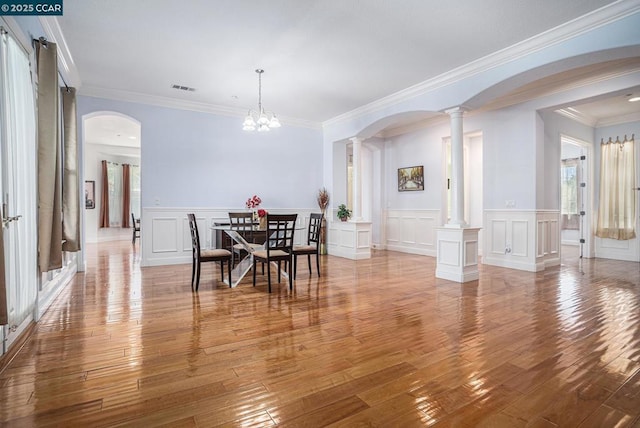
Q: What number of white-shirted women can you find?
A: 0